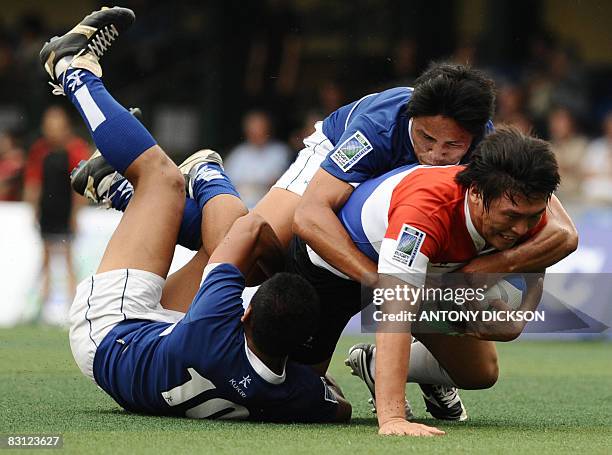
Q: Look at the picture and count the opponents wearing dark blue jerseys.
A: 2